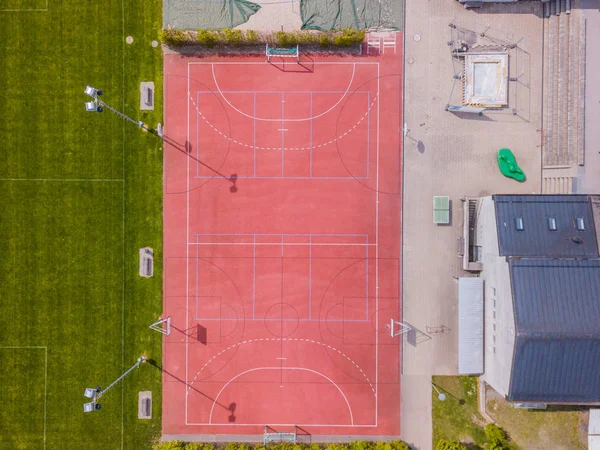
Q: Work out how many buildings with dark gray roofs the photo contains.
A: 1